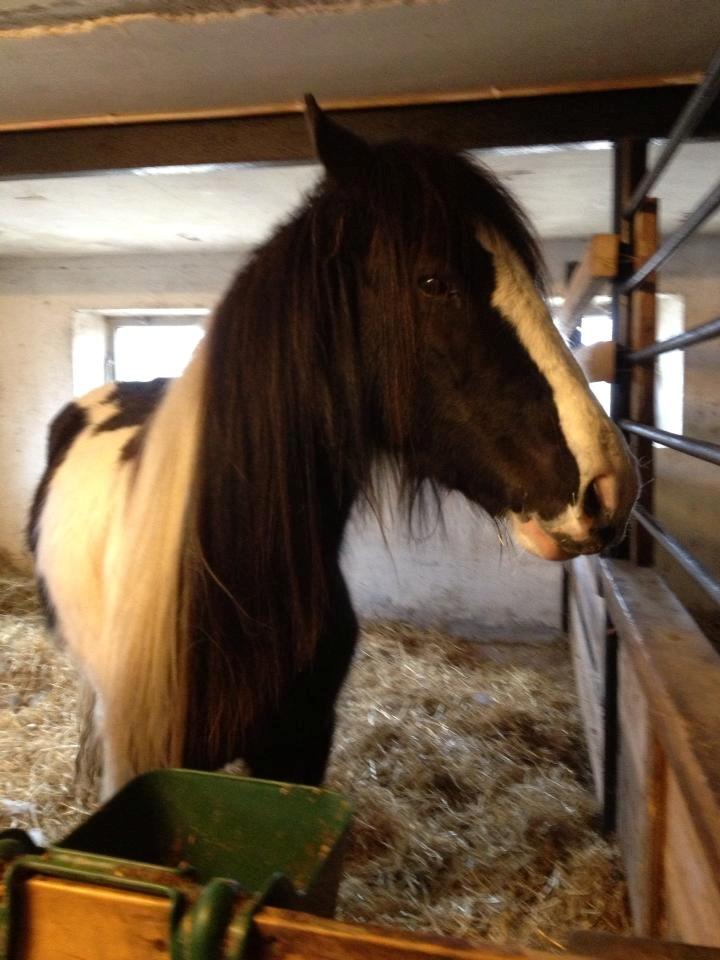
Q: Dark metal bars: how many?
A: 5